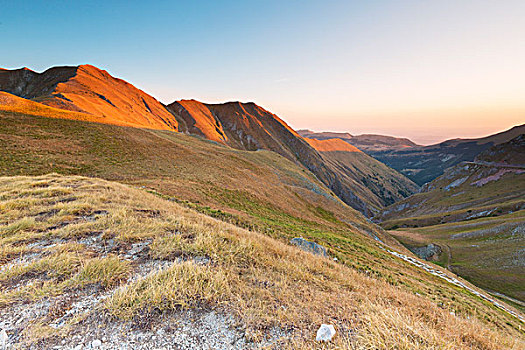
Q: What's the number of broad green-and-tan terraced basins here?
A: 1